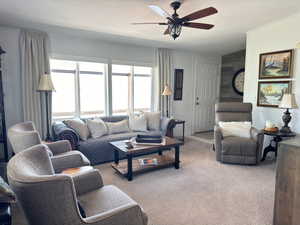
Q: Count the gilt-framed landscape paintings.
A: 2